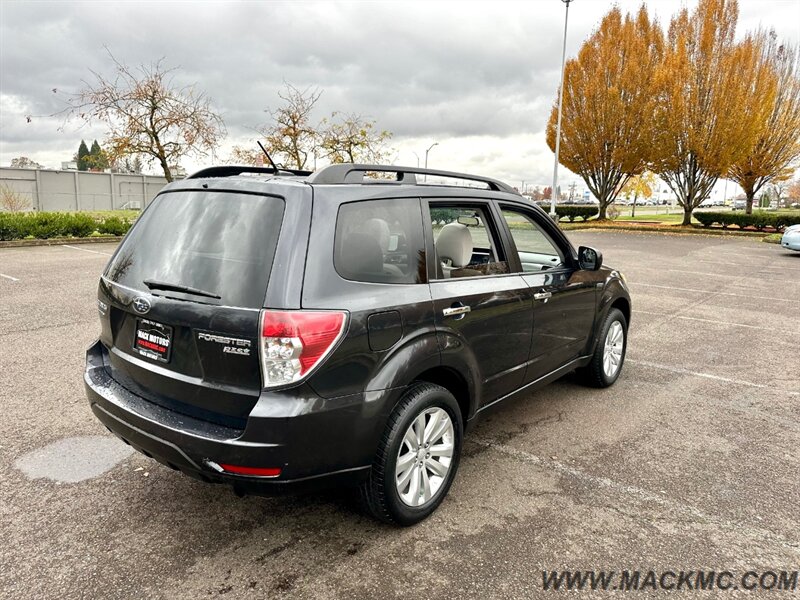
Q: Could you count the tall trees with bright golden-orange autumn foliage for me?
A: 3